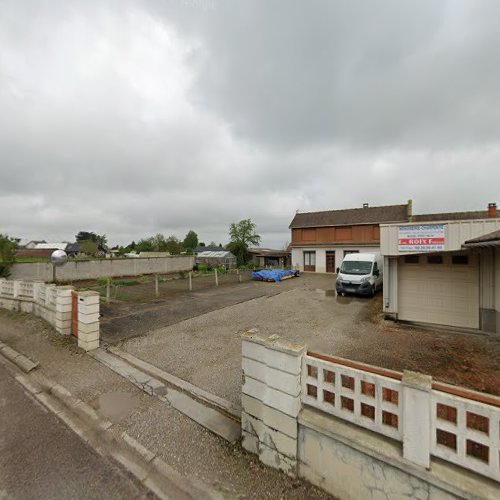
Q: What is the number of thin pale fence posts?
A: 5